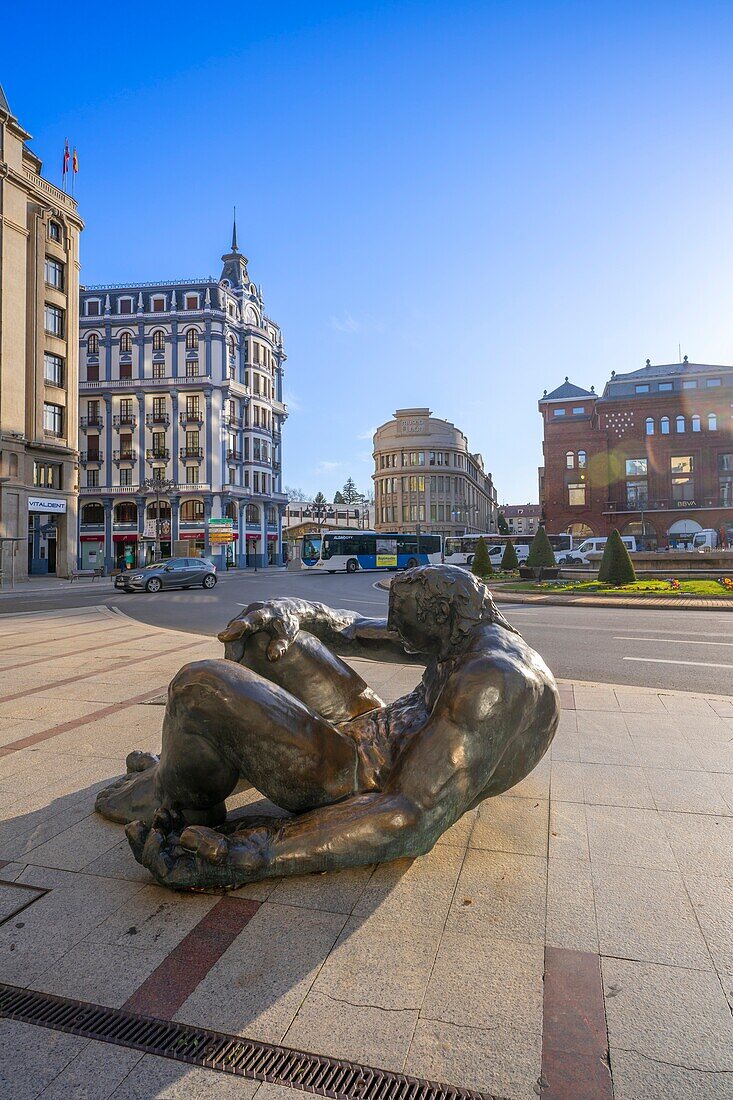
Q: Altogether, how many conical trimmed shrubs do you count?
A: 4